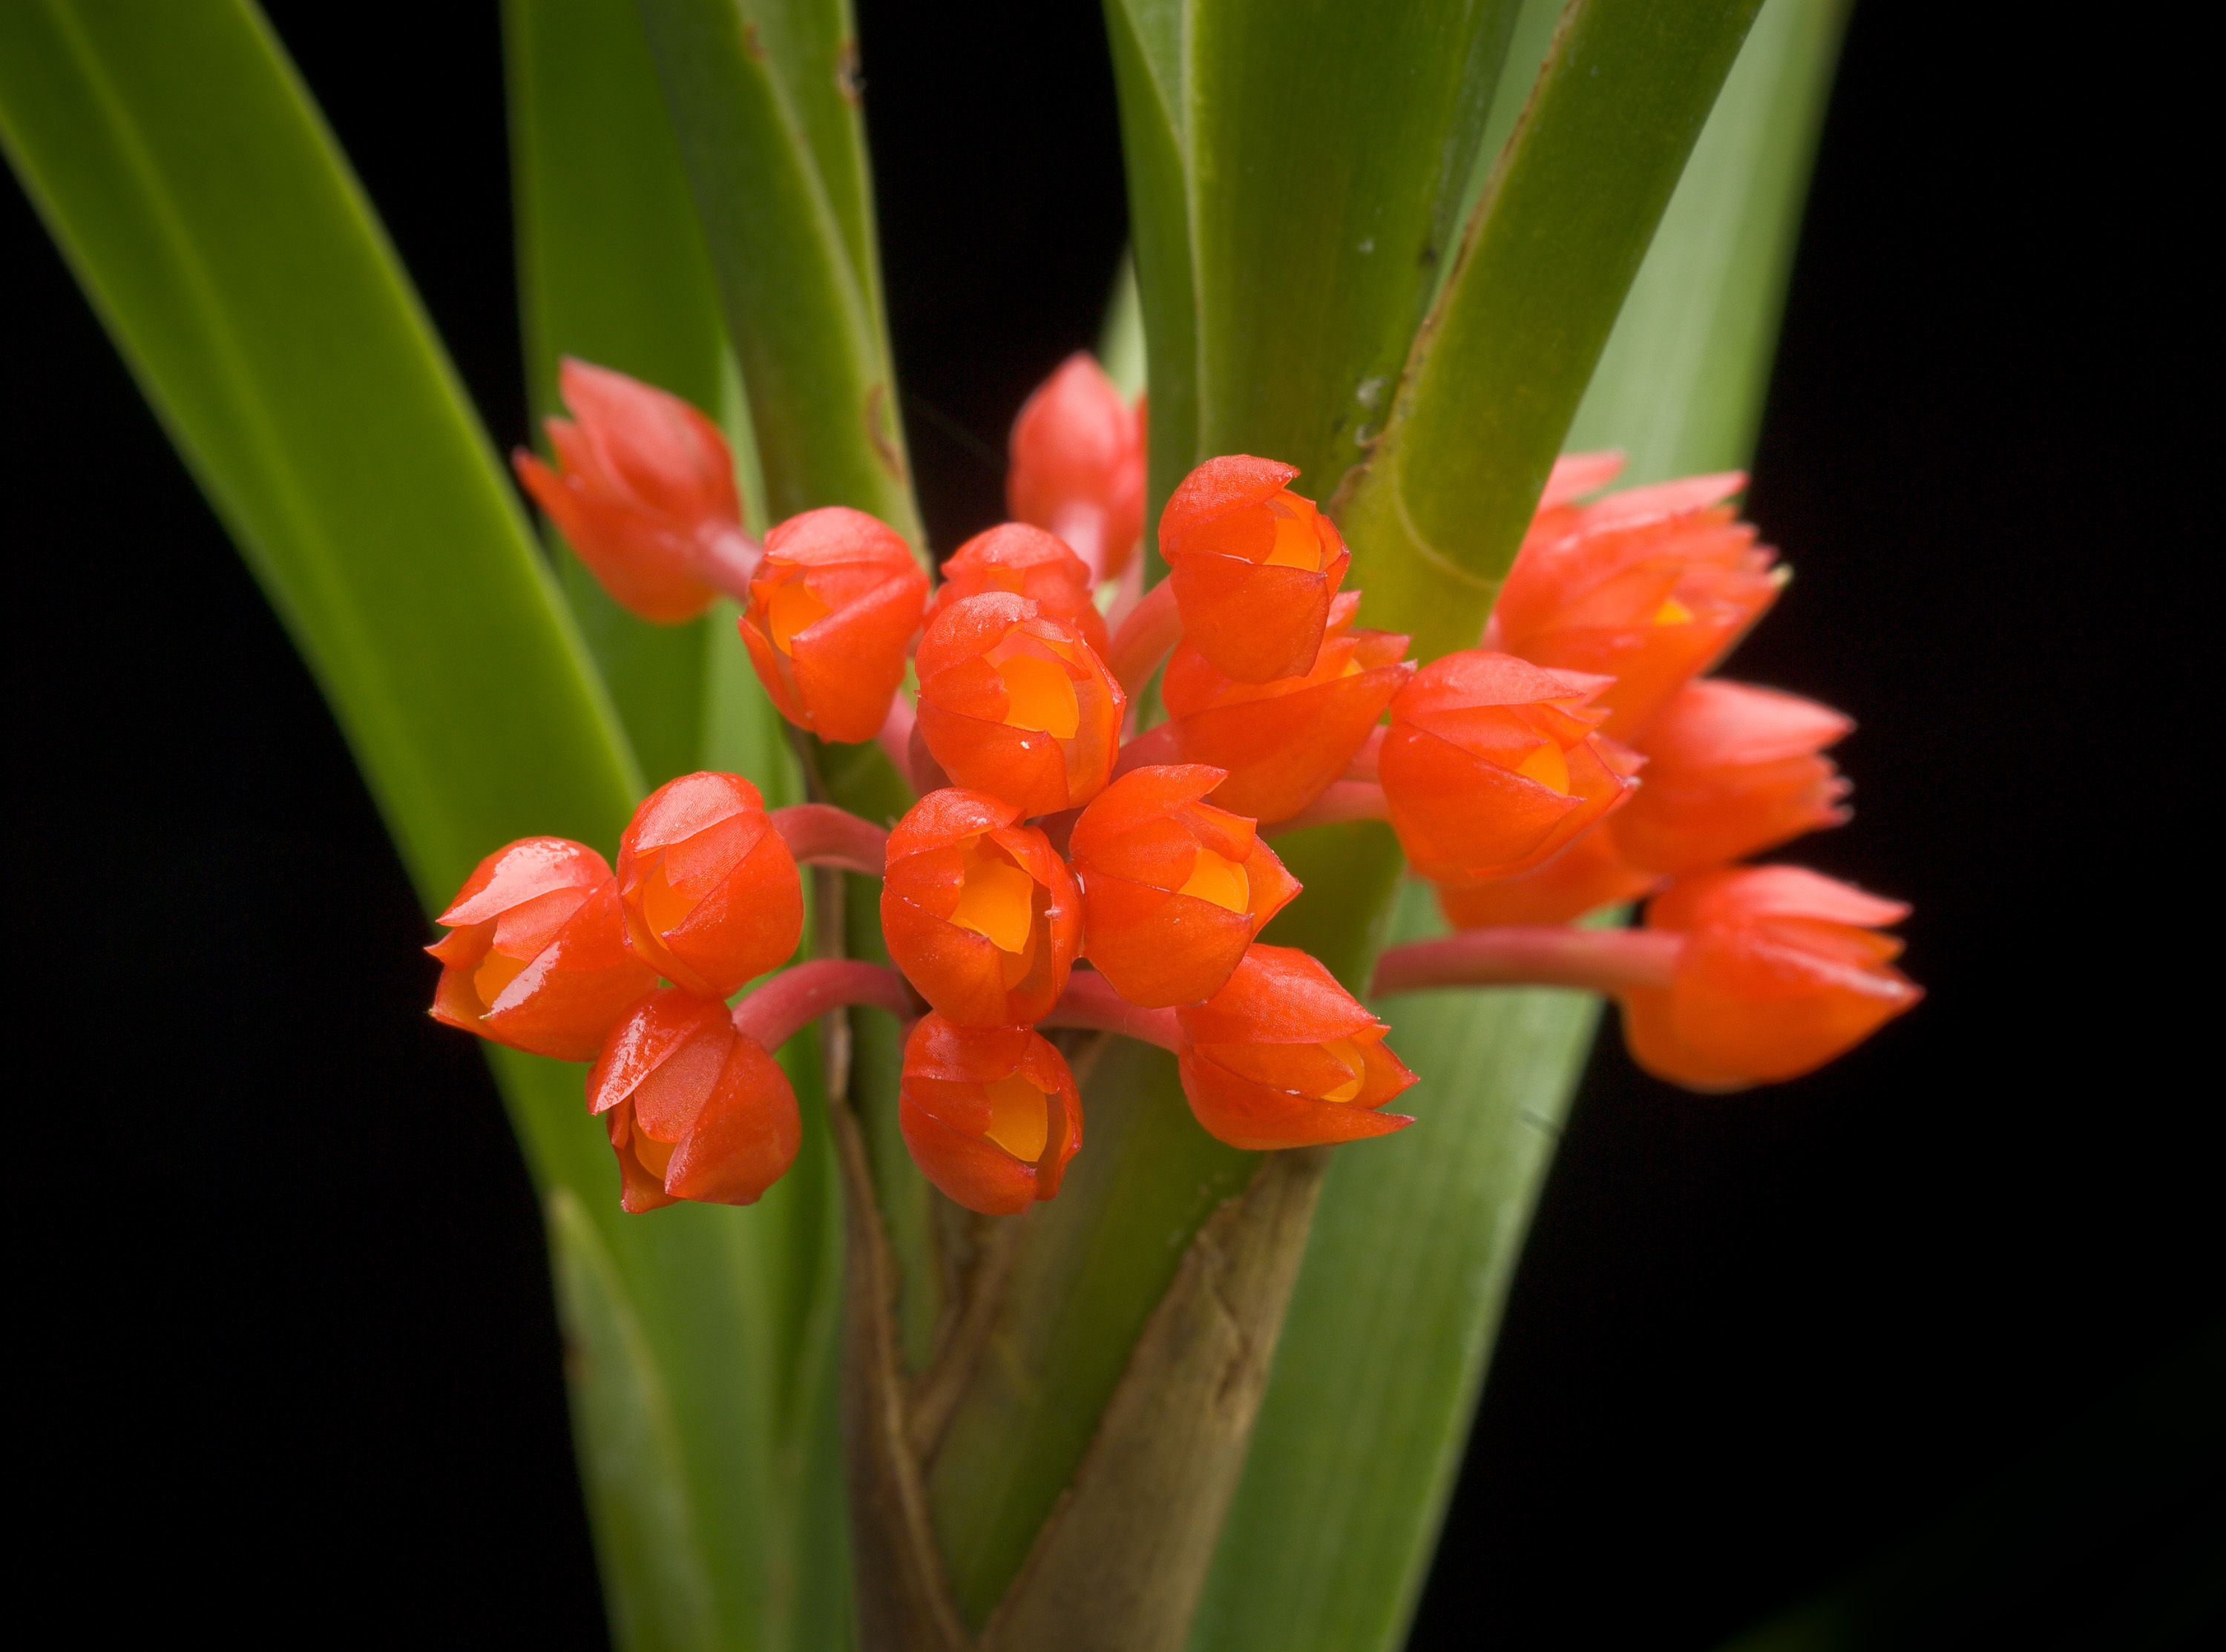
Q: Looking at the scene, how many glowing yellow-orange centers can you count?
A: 13